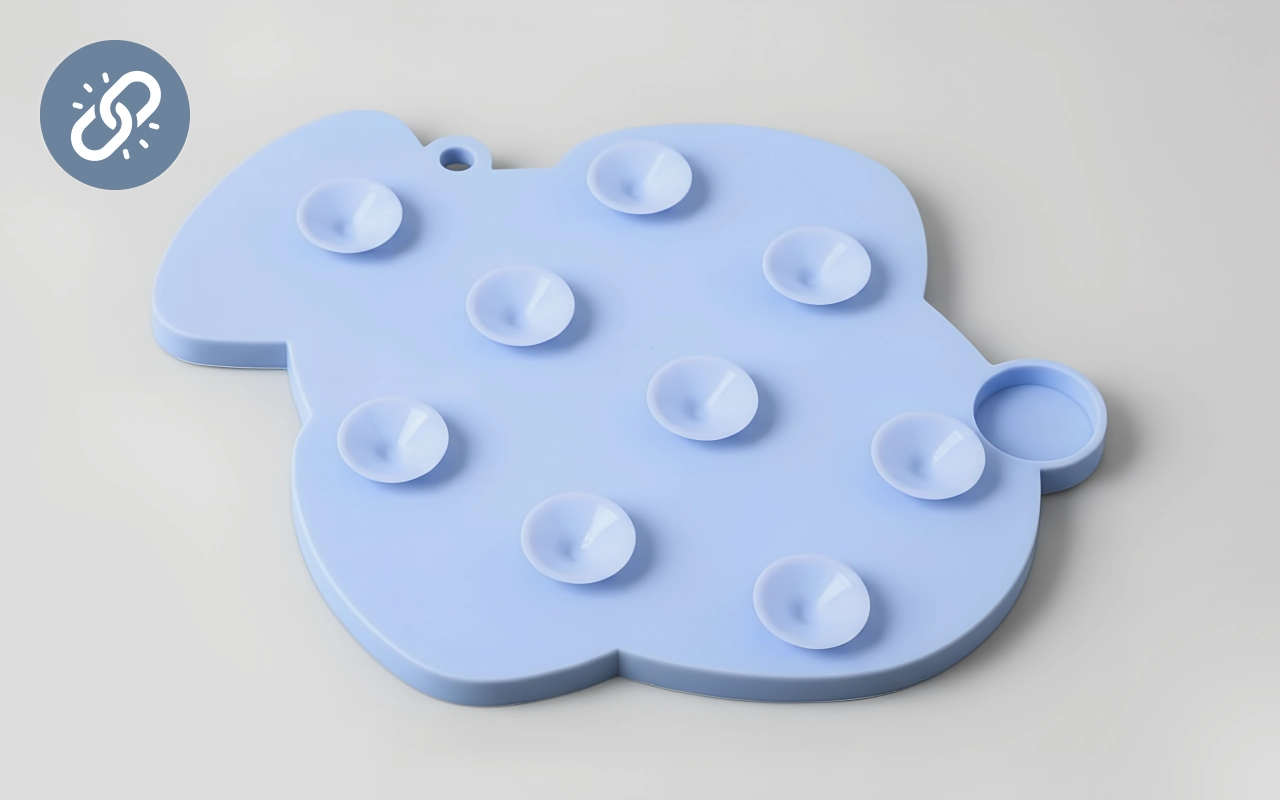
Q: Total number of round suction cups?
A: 9